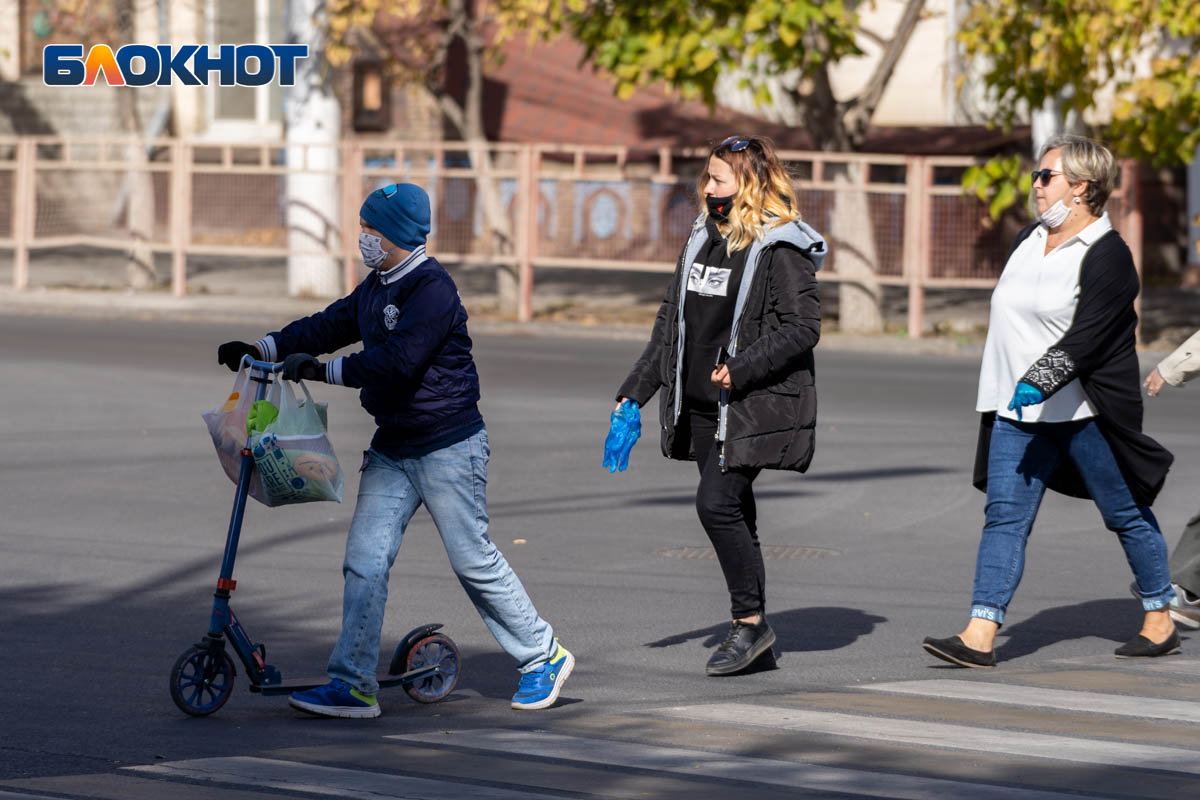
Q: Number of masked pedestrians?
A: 3